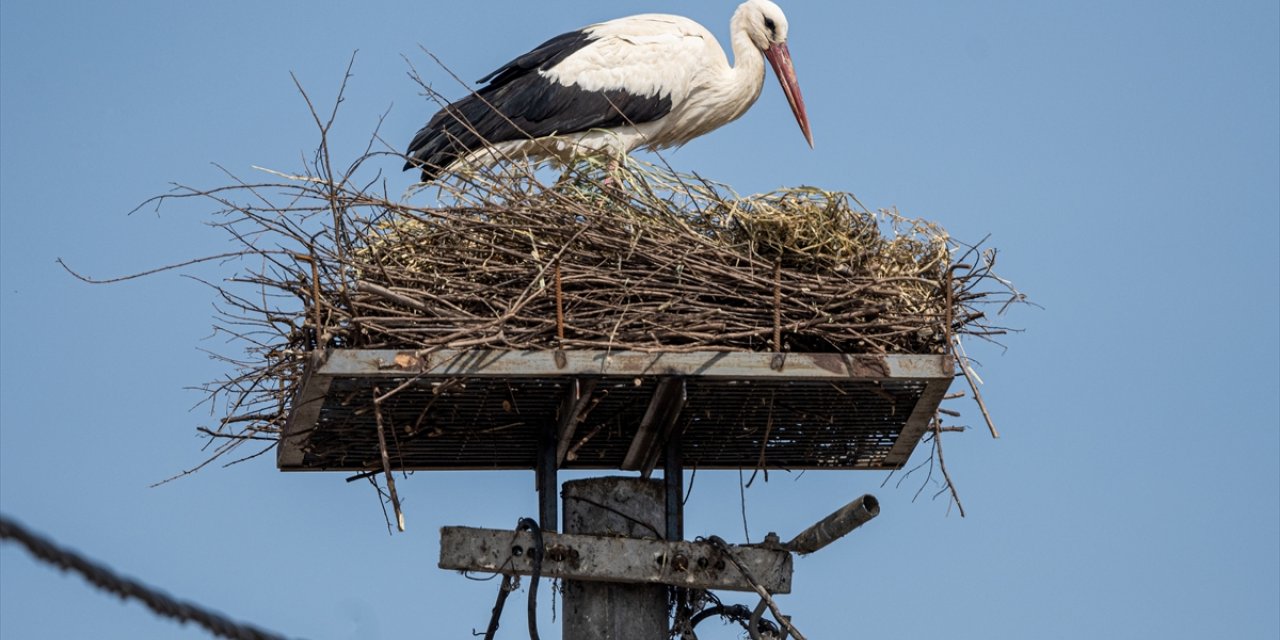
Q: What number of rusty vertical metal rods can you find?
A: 4